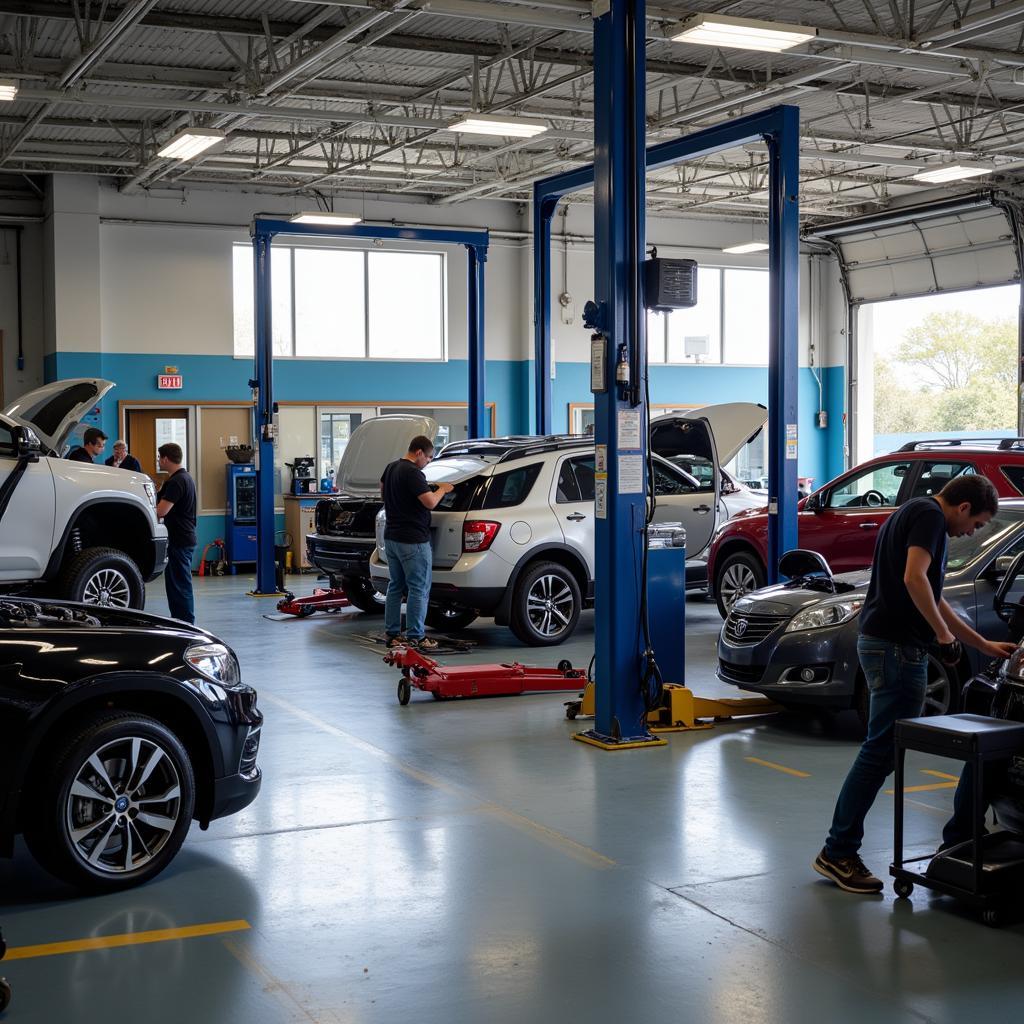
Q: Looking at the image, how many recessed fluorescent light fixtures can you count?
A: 7